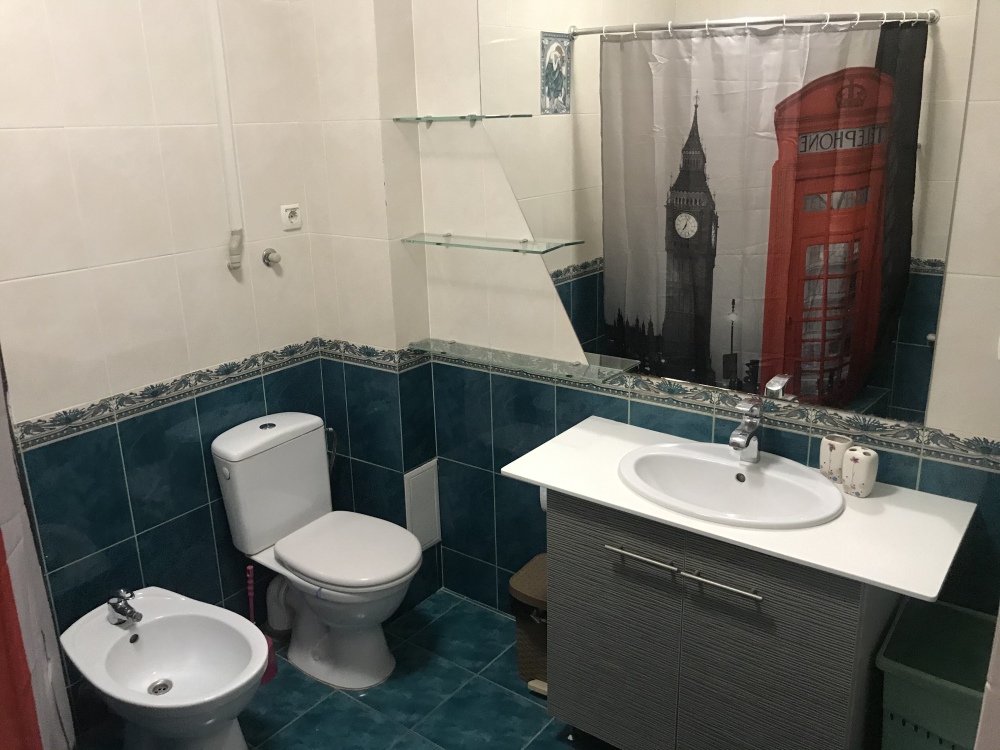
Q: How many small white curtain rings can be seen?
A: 12